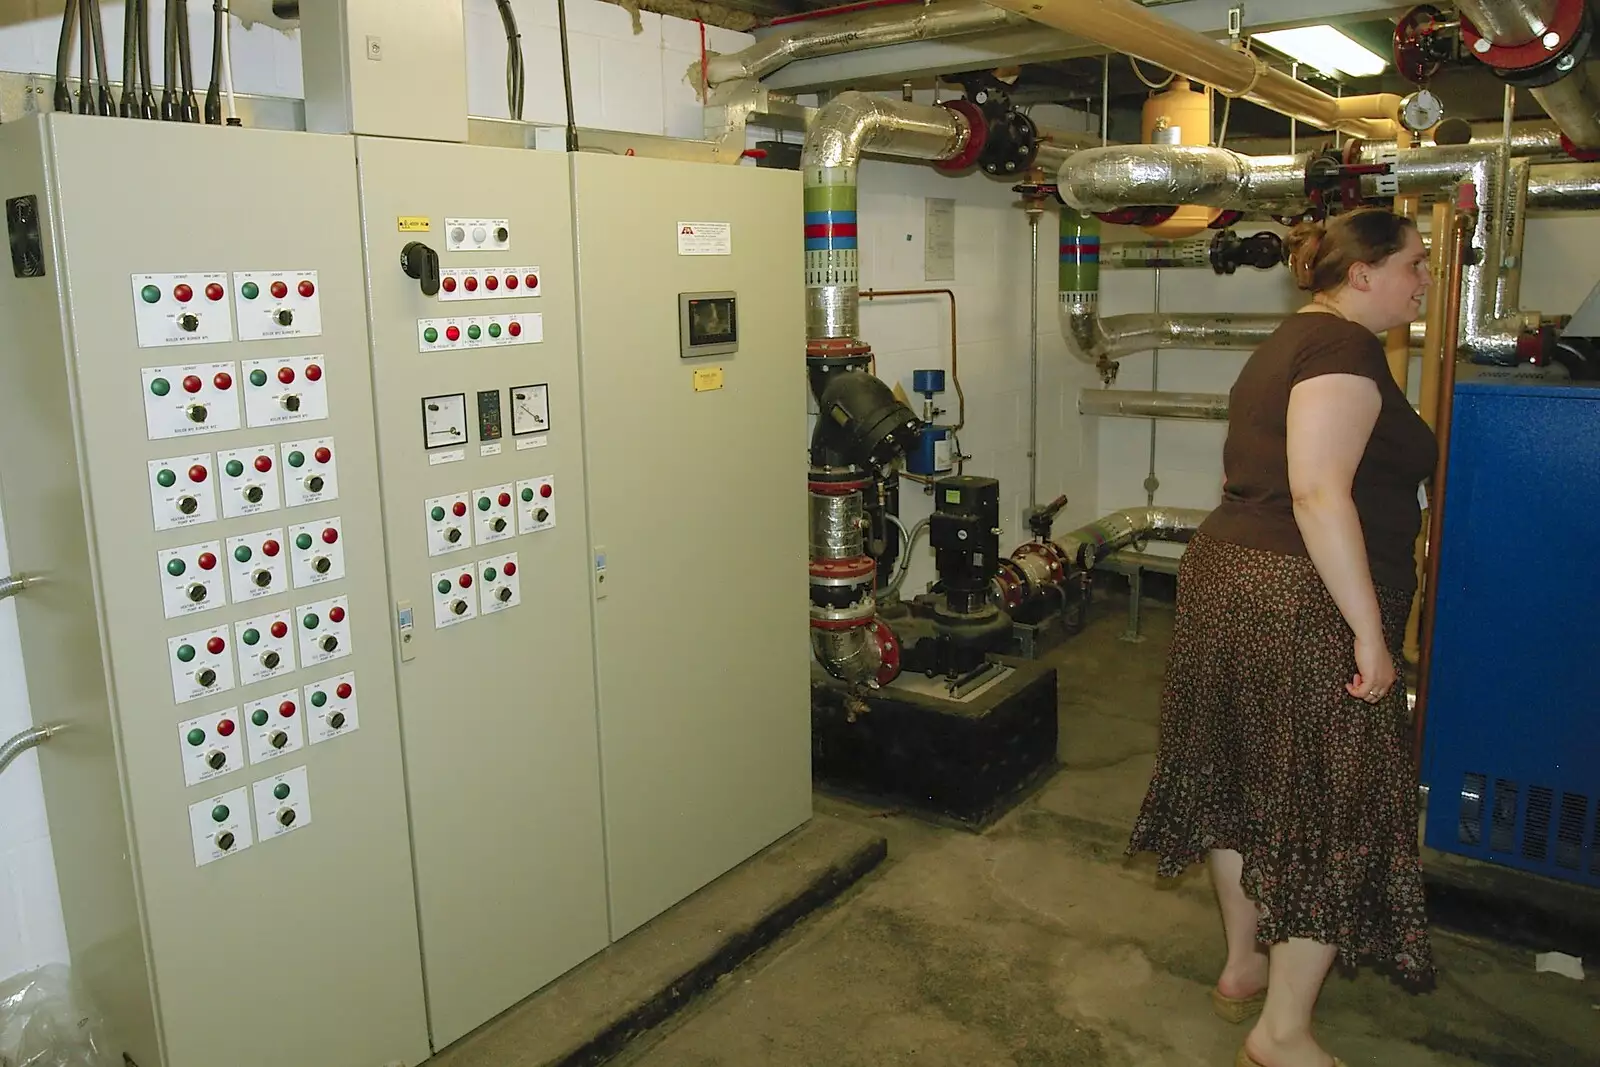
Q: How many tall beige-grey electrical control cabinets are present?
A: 3